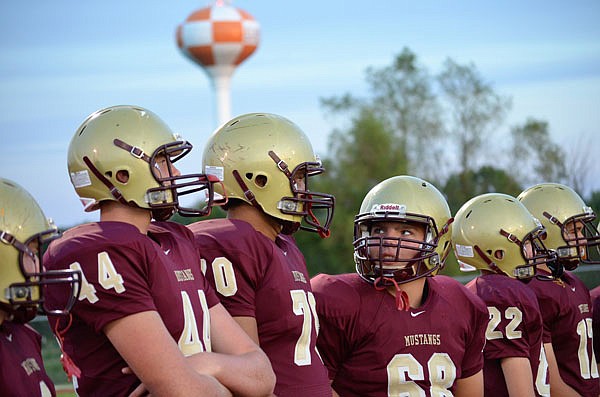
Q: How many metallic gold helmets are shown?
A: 6